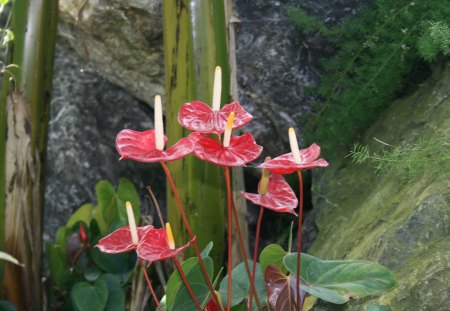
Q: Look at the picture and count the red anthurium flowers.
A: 7